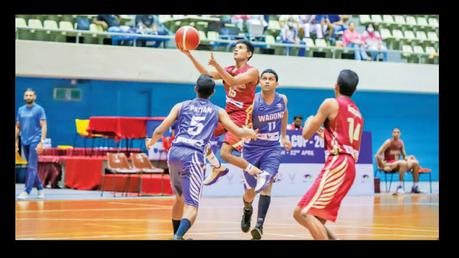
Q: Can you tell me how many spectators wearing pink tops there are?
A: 2